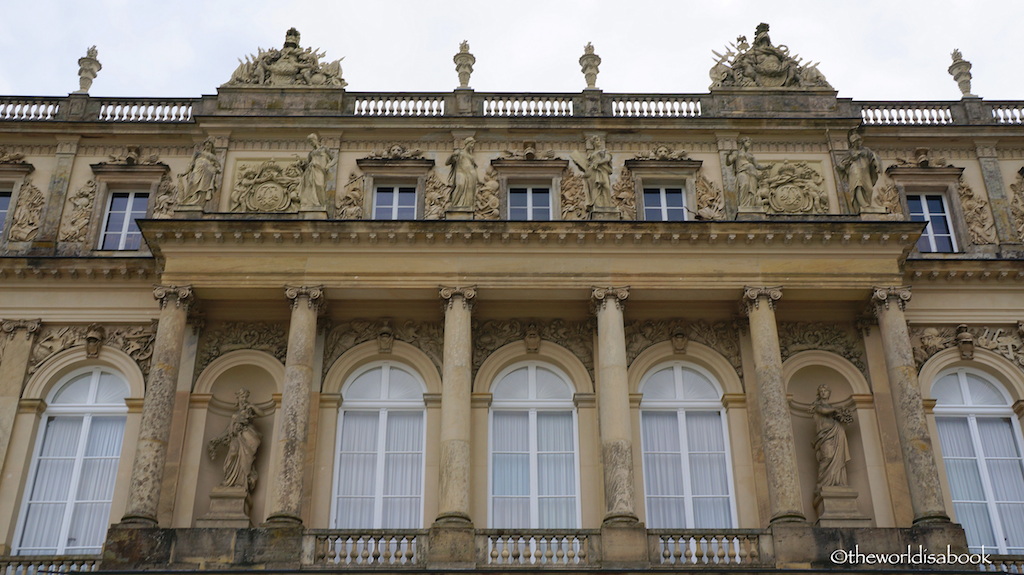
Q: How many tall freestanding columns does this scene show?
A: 6